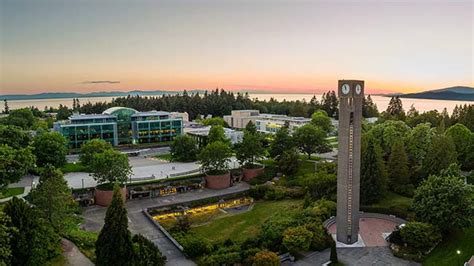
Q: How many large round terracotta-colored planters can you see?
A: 3